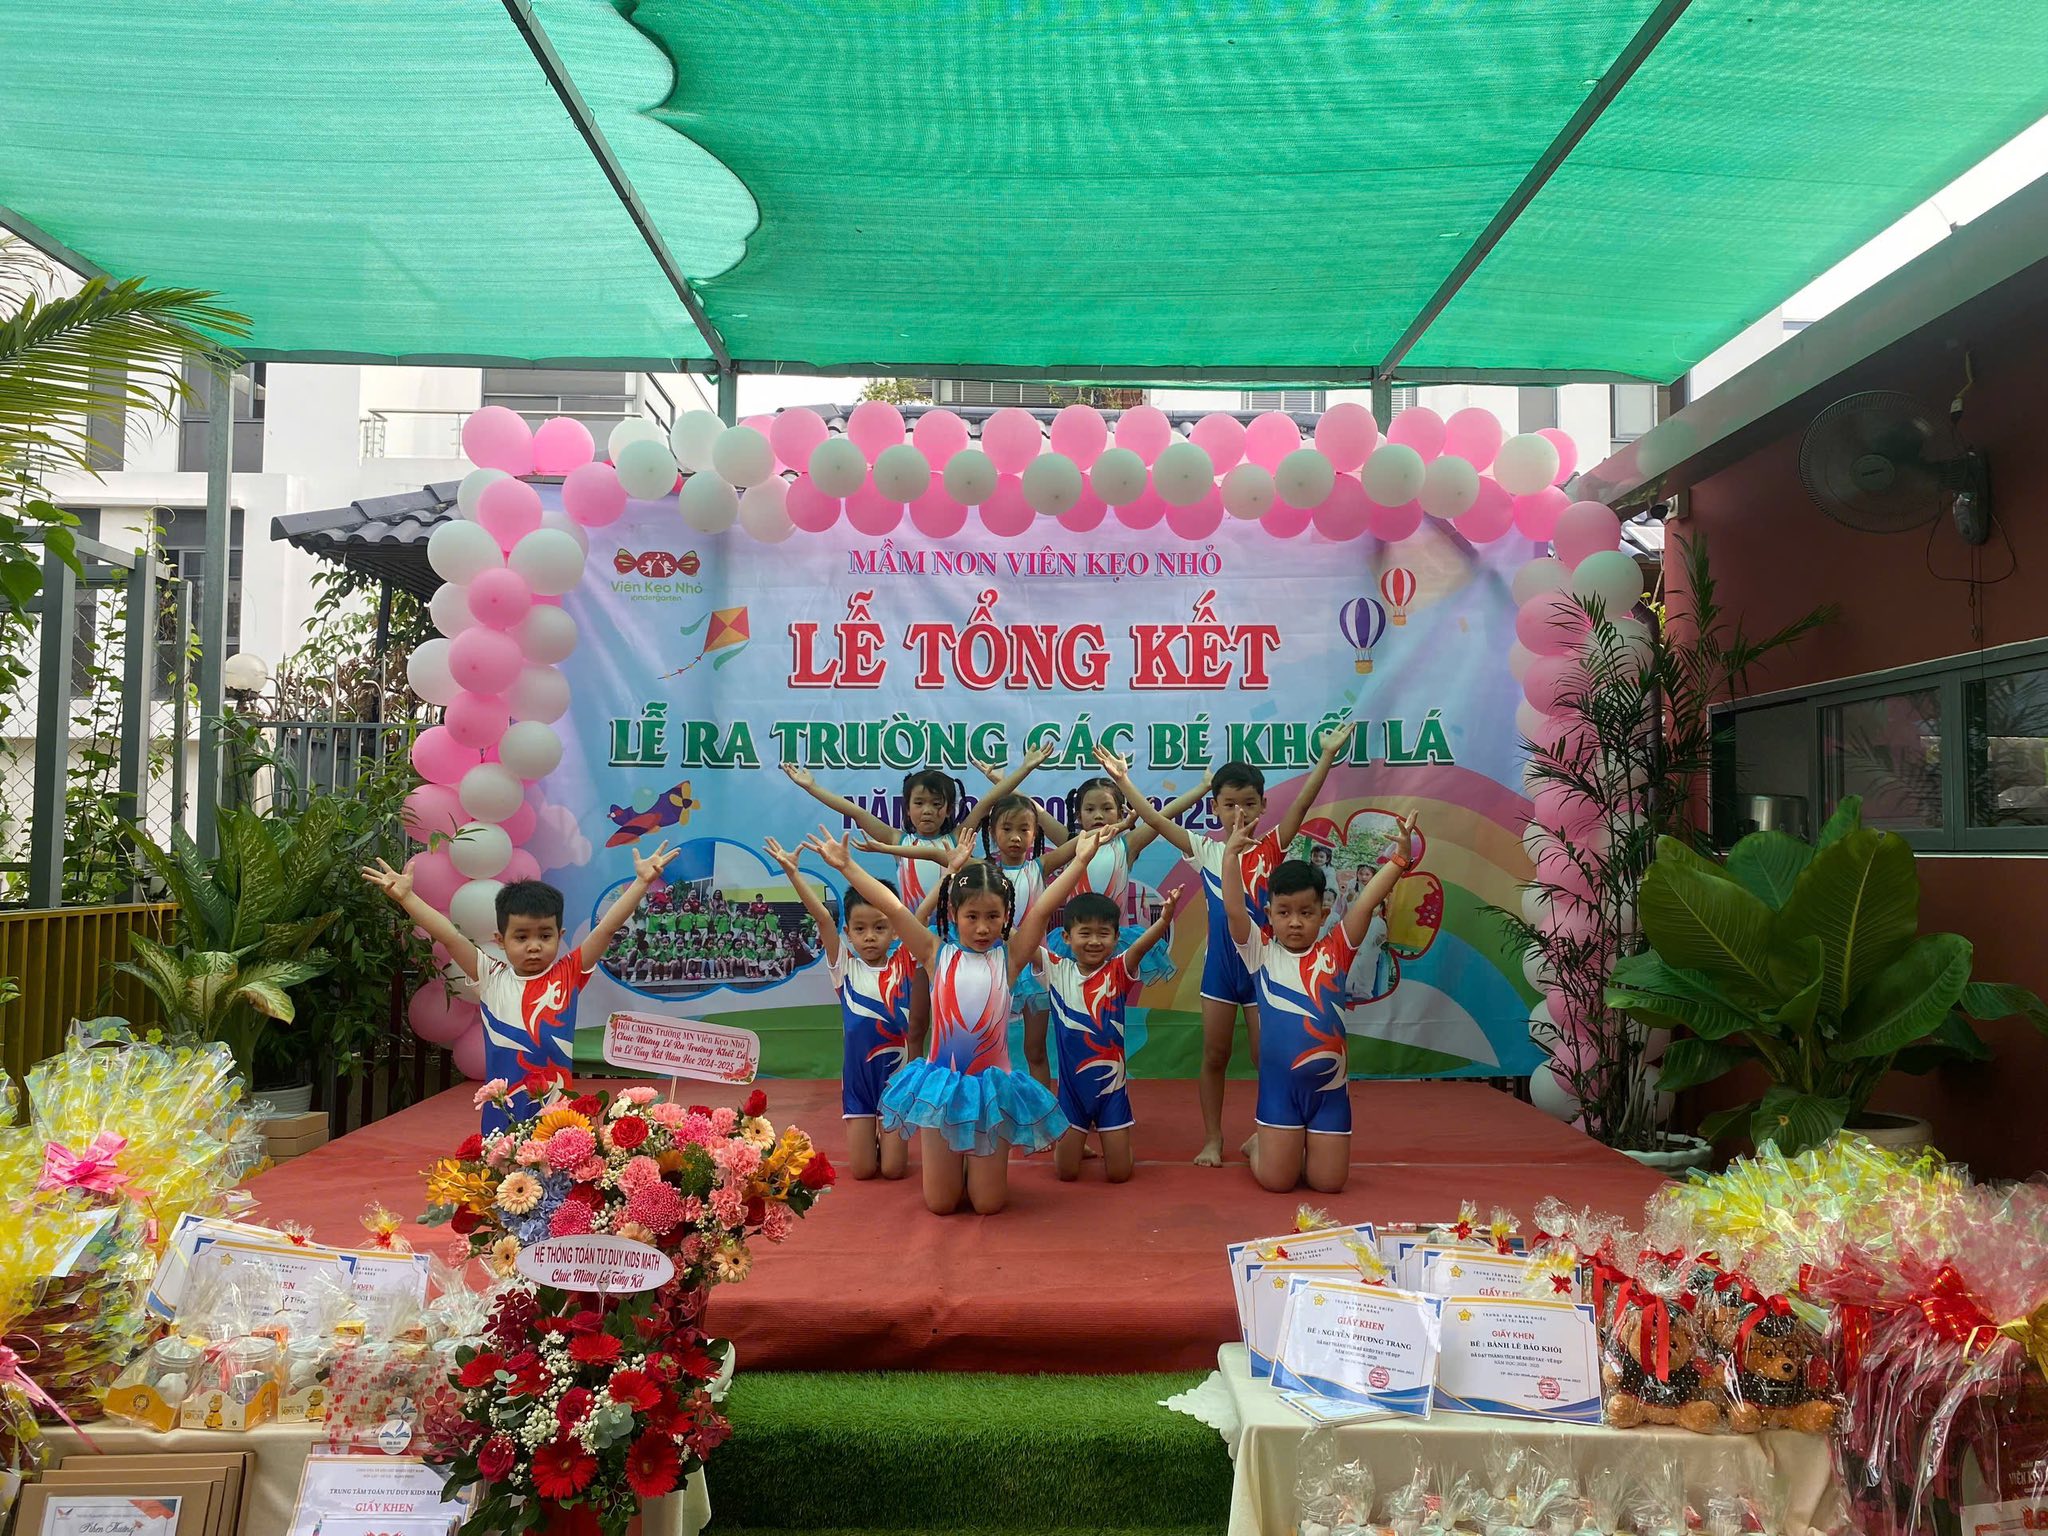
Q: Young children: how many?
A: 9